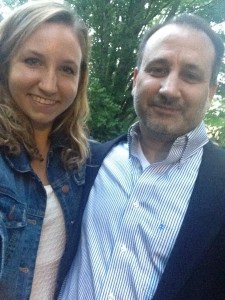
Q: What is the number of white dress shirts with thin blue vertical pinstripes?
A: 1